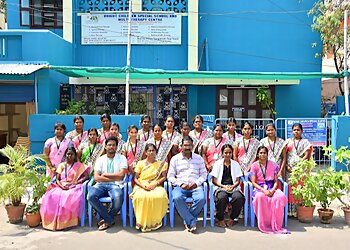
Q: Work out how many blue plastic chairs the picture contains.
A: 6